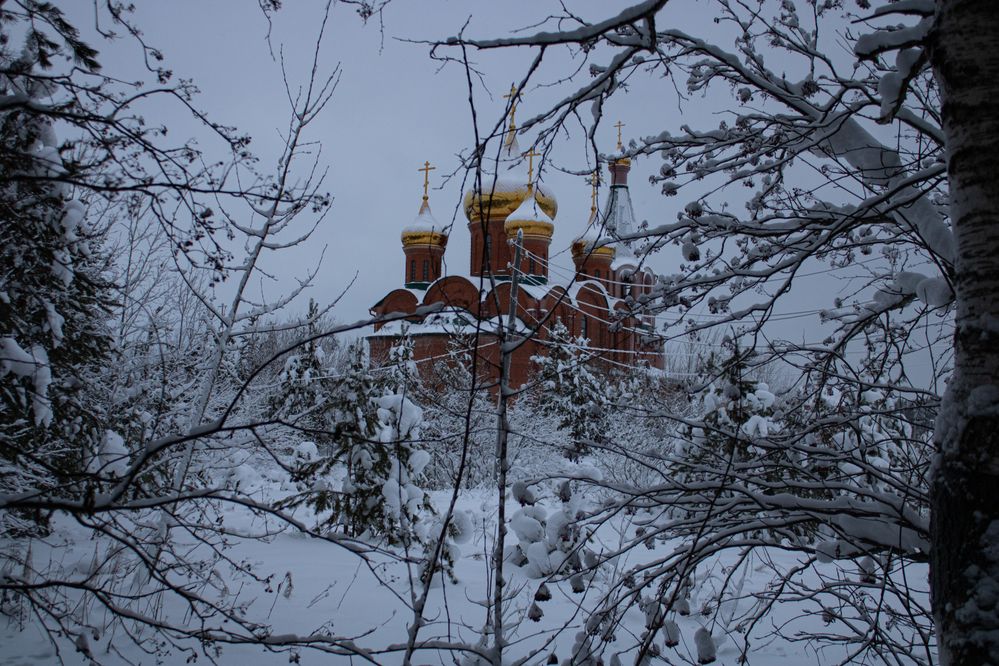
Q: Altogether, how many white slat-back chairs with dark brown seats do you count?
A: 0